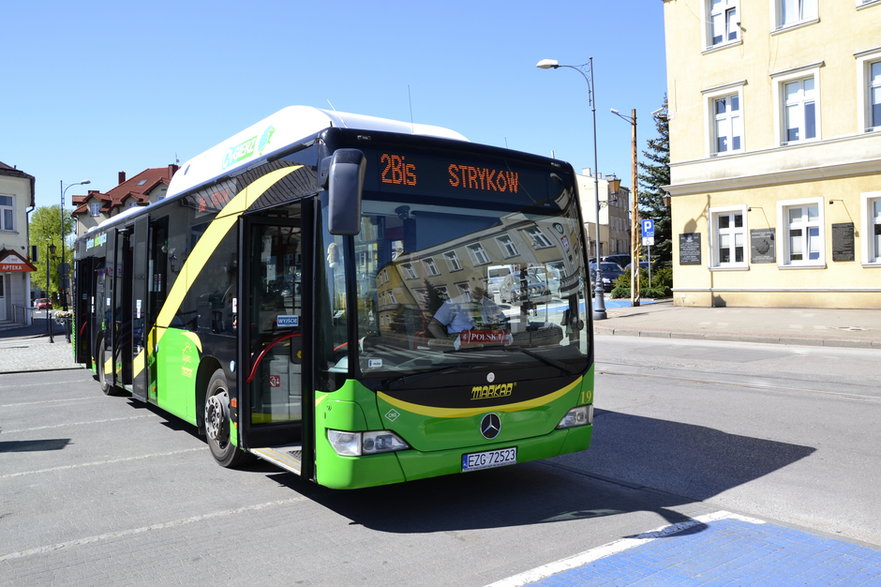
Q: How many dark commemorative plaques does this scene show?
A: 3